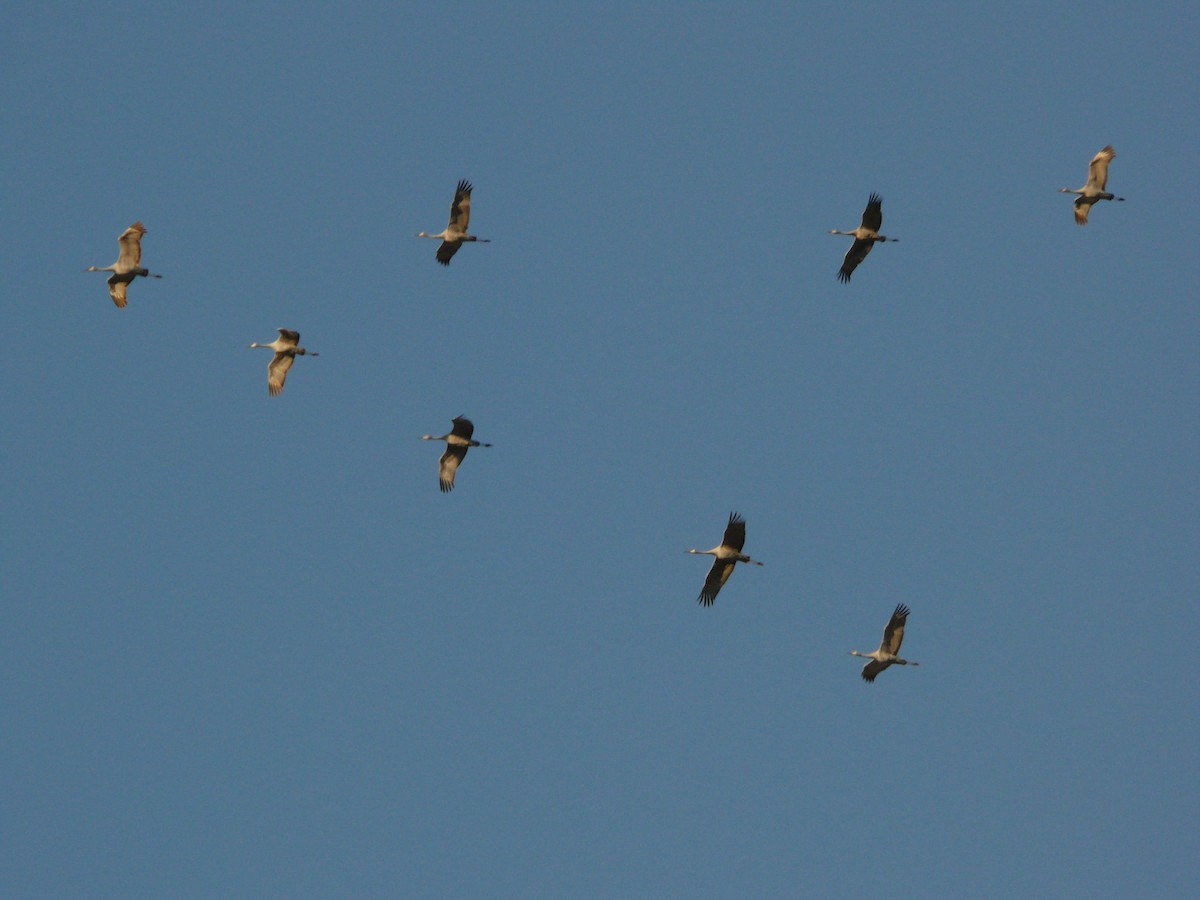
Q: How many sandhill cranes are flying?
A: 8